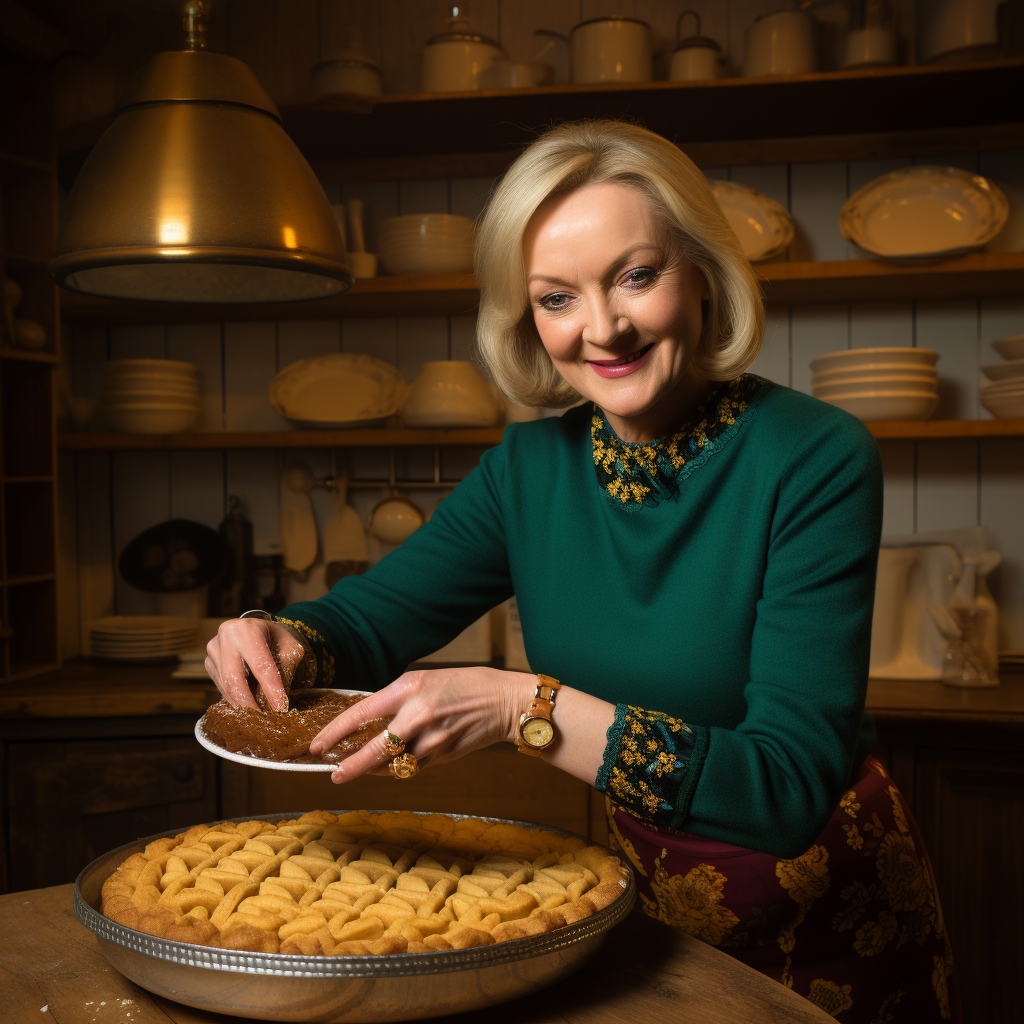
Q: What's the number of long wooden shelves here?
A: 3